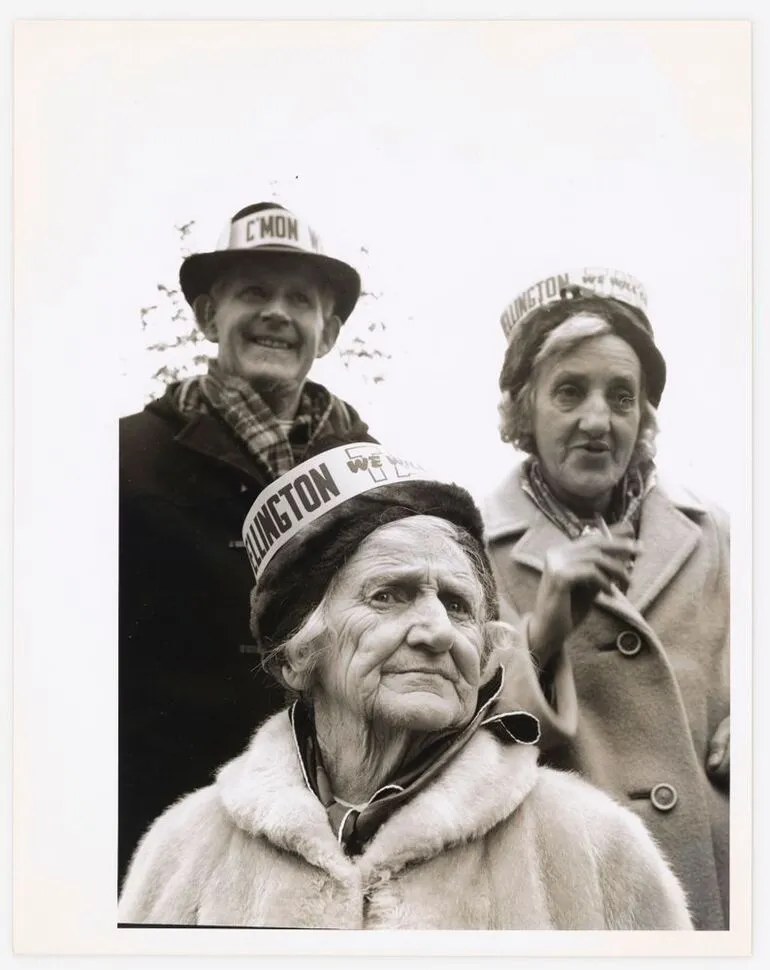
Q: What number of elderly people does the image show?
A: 3